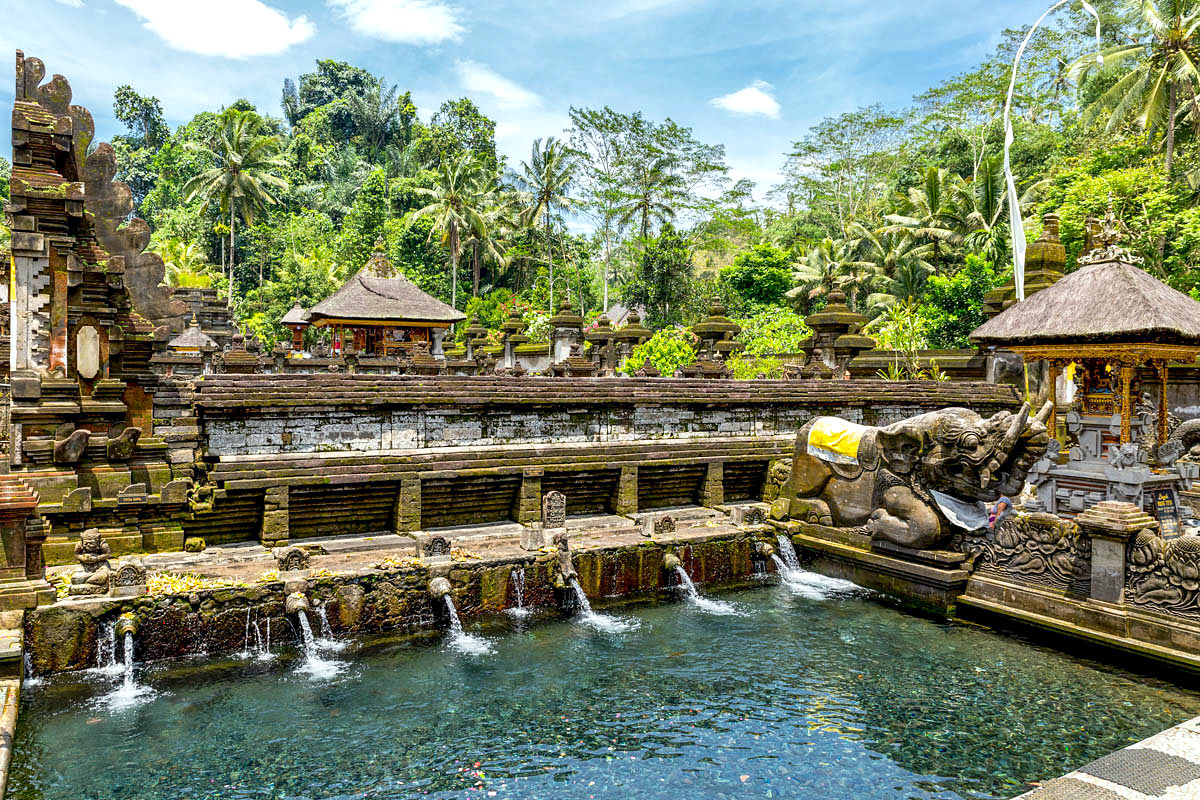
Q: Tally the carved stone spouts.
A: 6